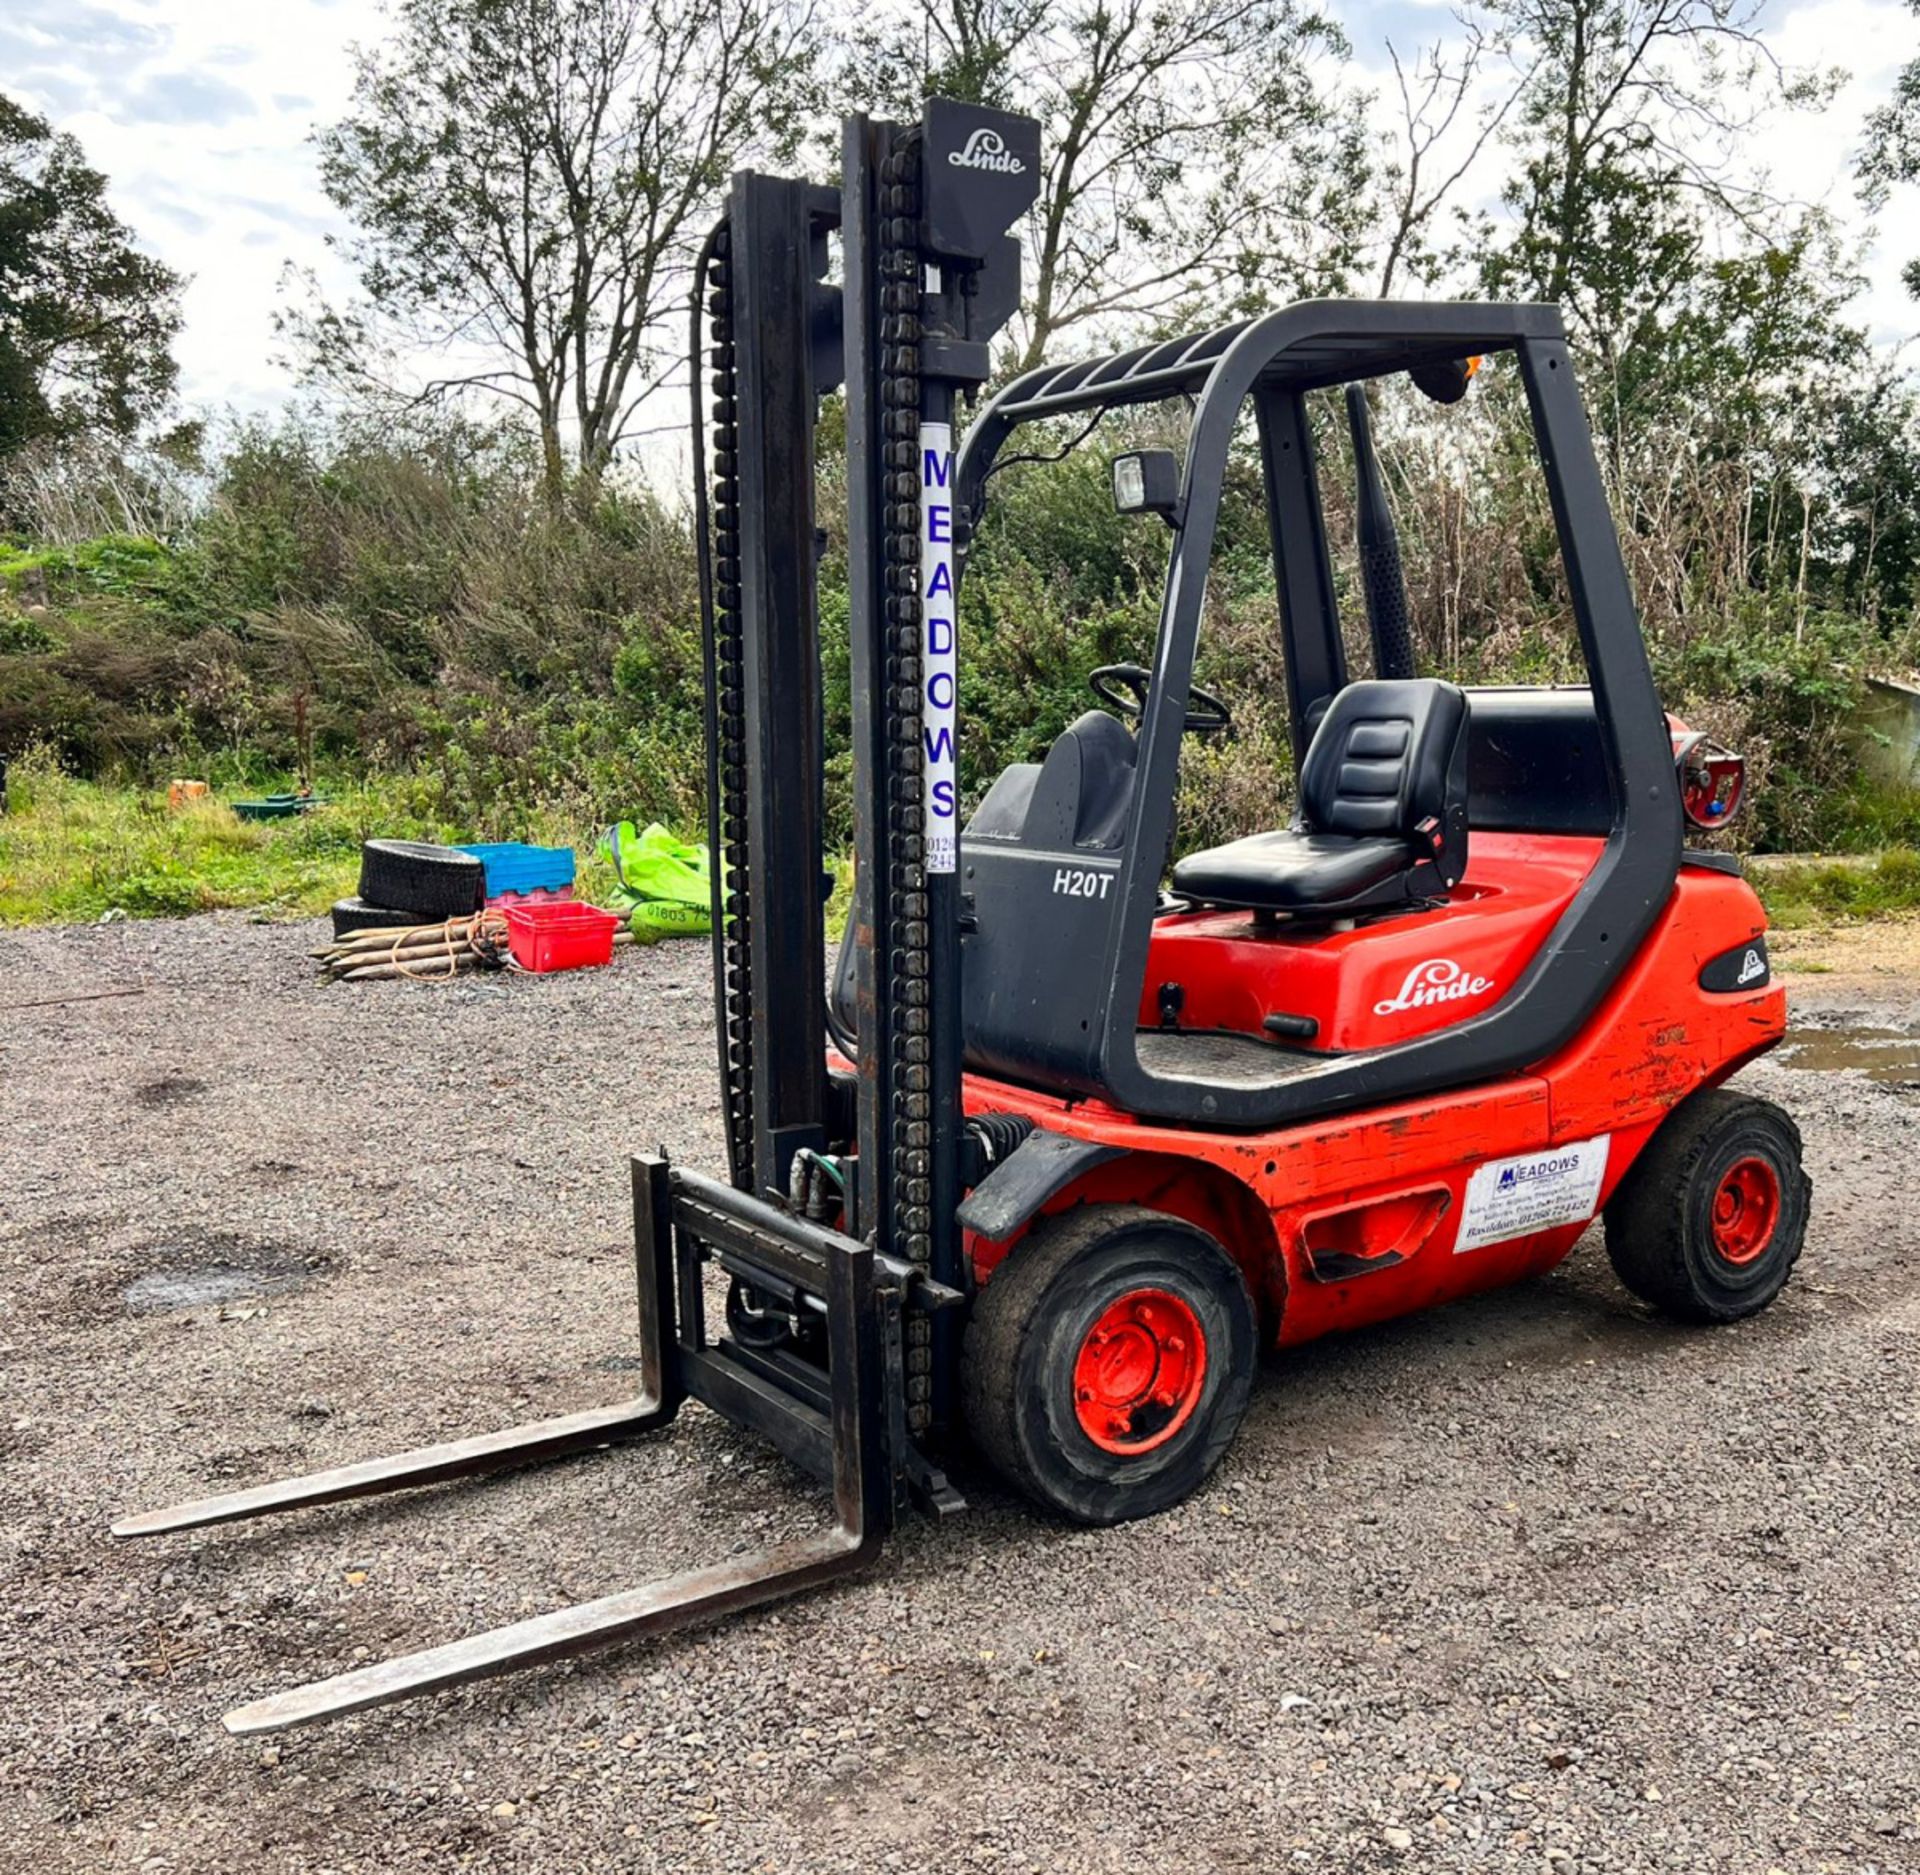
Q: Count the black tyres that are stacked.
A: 2